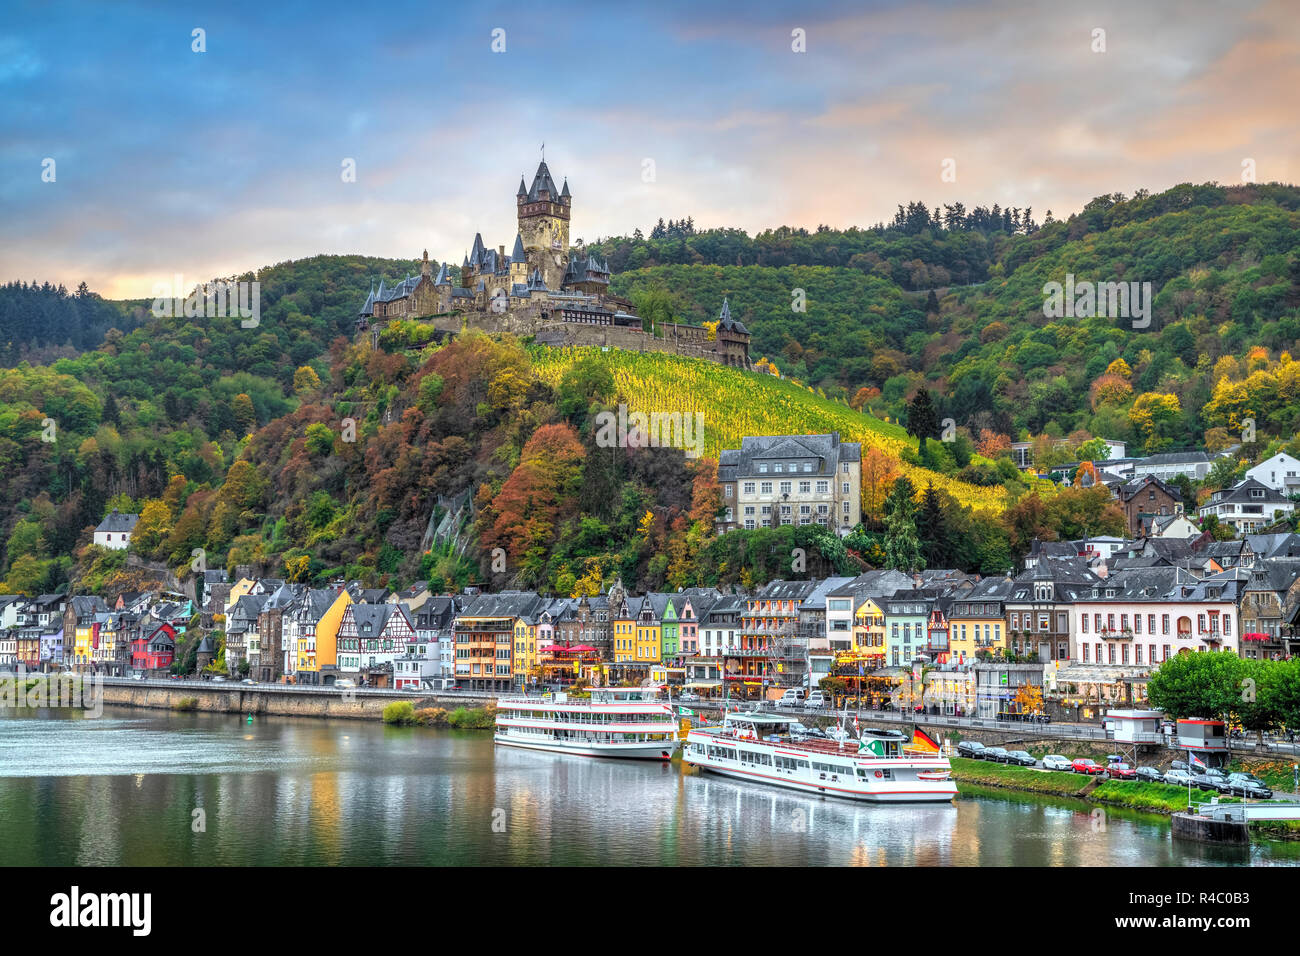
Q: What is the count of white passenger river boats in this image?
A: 2